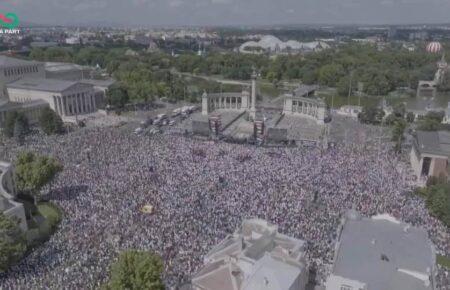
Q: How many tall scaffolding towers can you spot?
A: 2